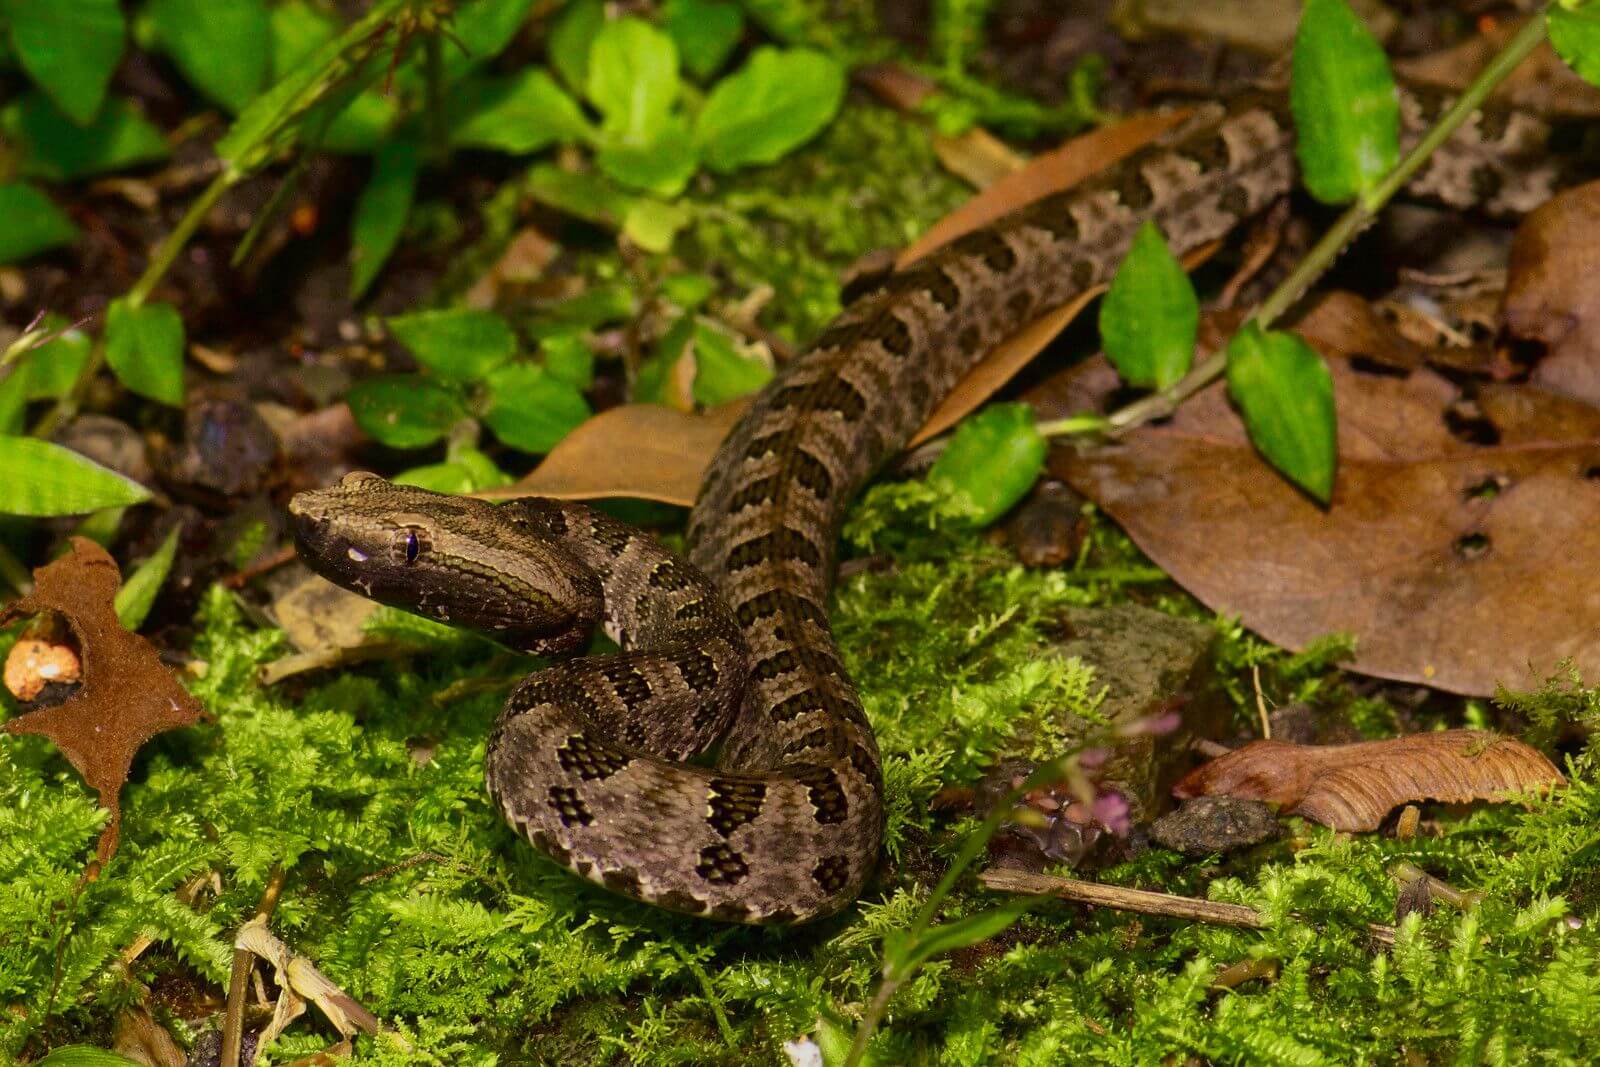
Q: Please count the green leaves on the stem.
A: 5